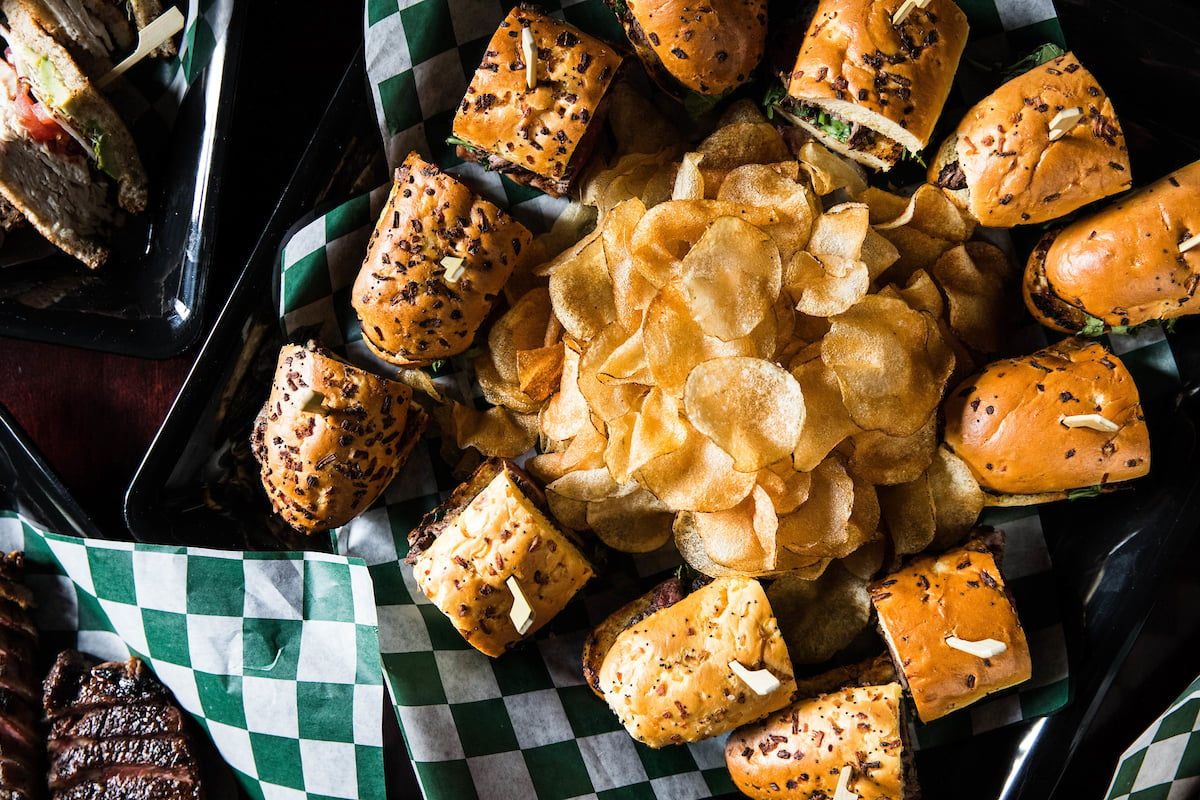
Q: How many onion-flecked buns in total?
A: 12